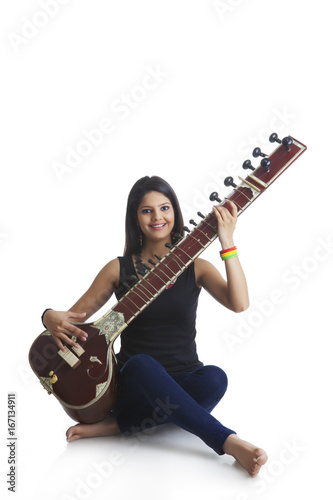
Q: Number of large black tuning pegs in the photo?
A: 7